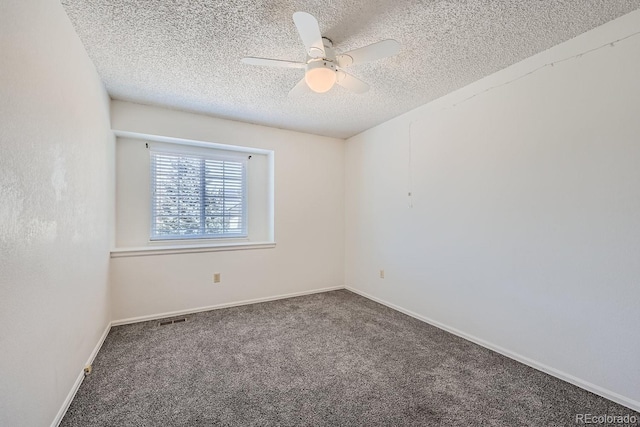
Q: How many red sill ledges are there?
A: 0